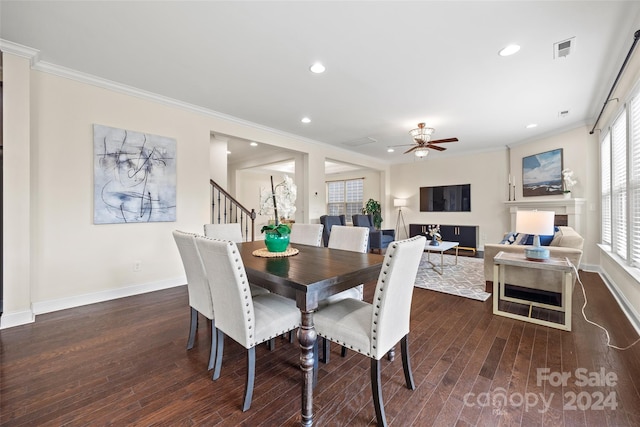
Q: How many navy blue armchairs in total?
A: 2